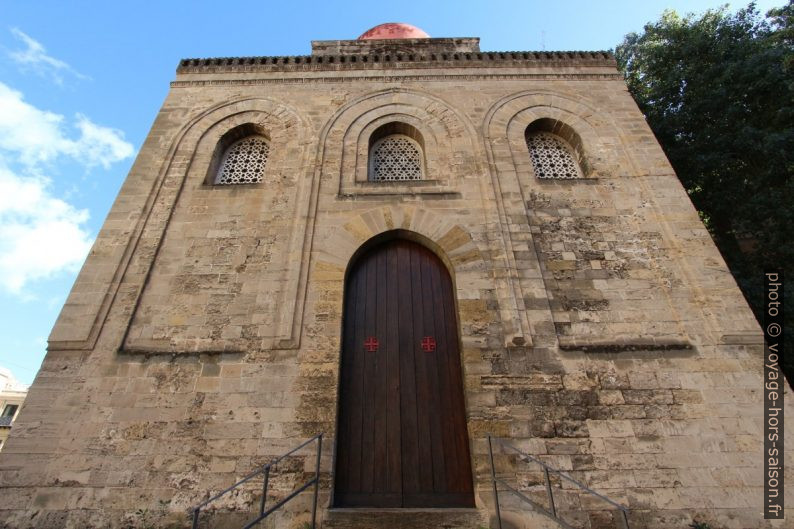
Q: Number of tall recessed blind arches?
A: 3